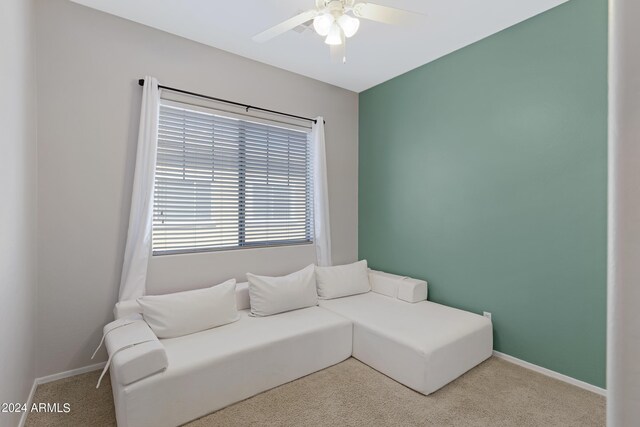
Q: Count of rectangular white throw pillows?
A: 3